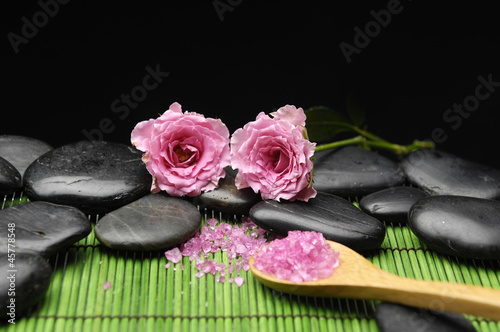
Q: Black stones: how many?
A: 13